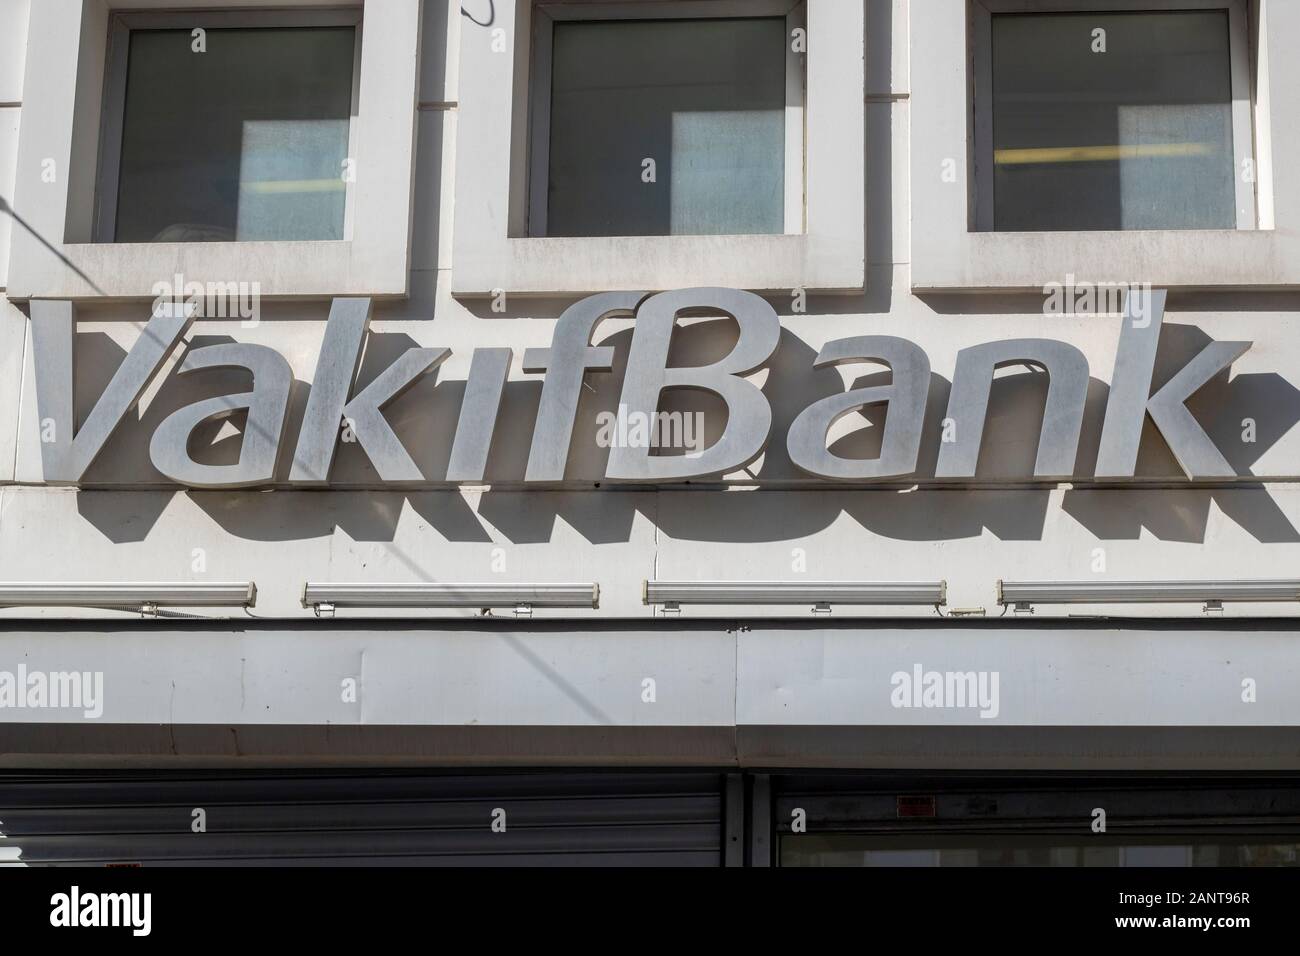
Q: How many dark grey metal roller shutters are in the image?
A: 2